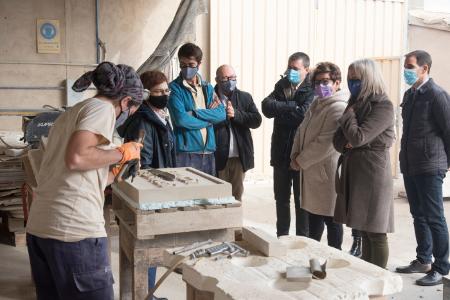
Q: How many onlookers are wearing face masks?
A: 7